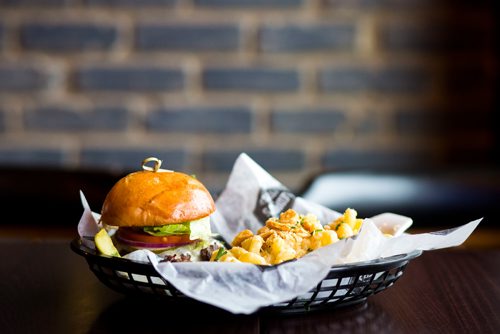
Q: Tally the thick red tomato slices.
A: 1